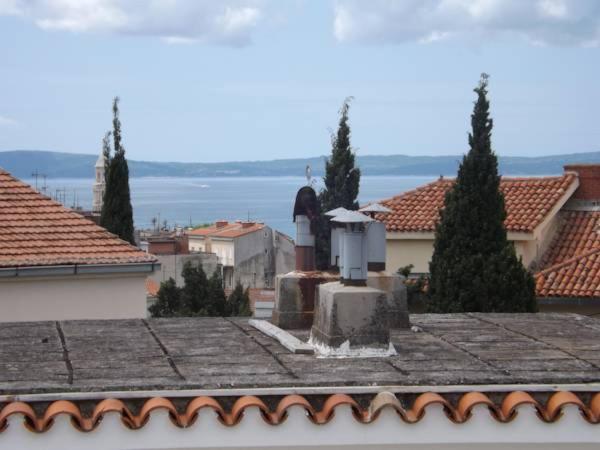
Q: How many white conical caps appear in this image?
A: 3